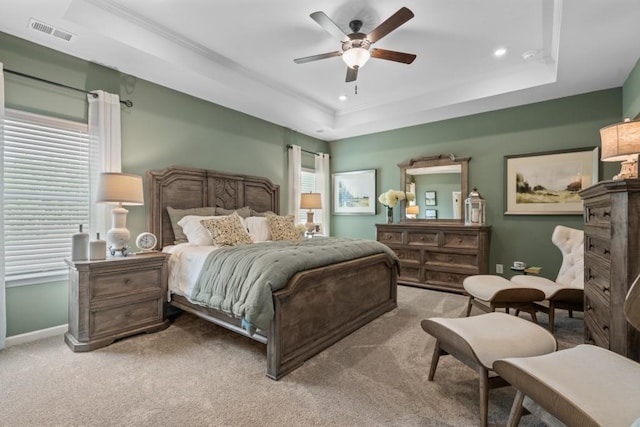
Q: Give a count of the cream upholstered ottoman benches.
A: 2